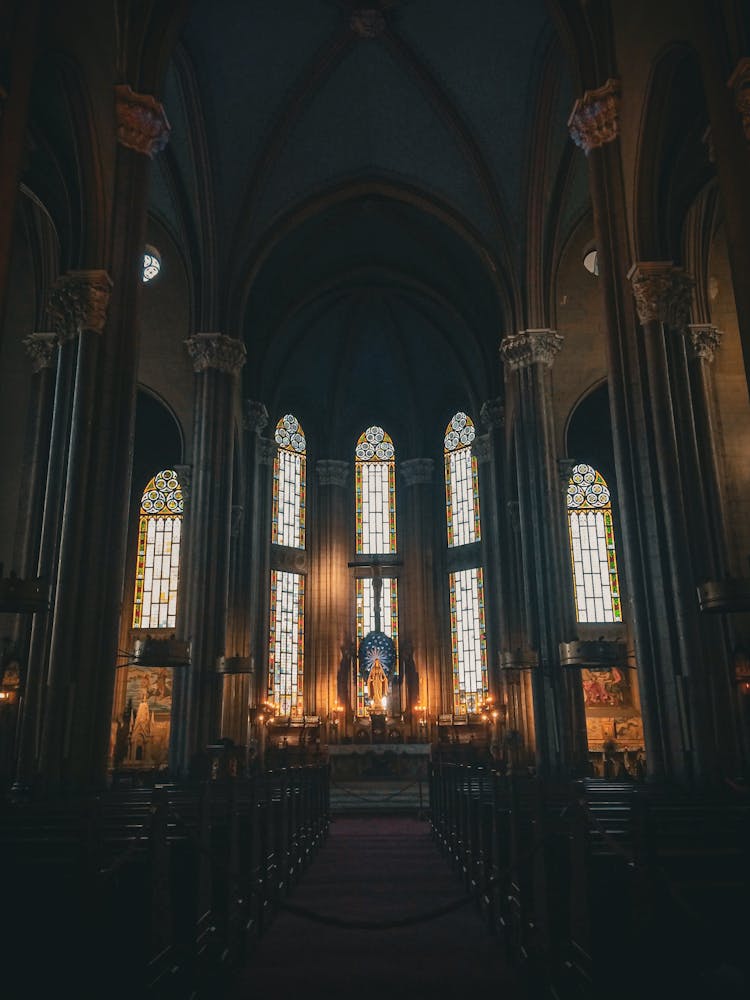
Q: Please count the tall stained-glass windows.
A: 5